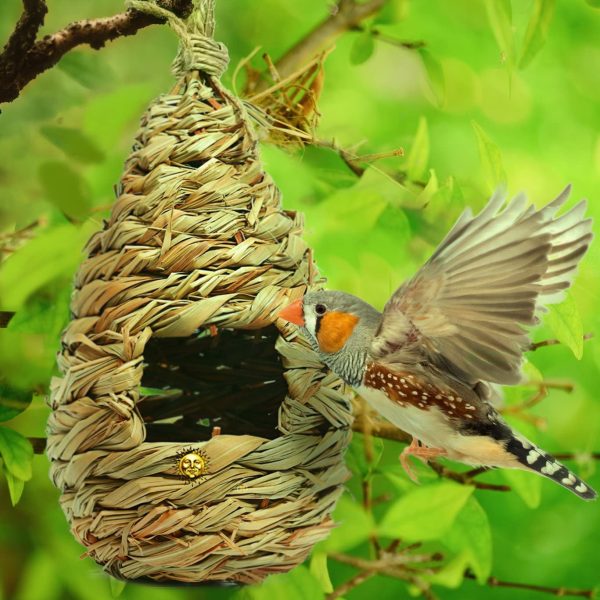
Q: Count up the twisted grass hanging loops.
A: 1